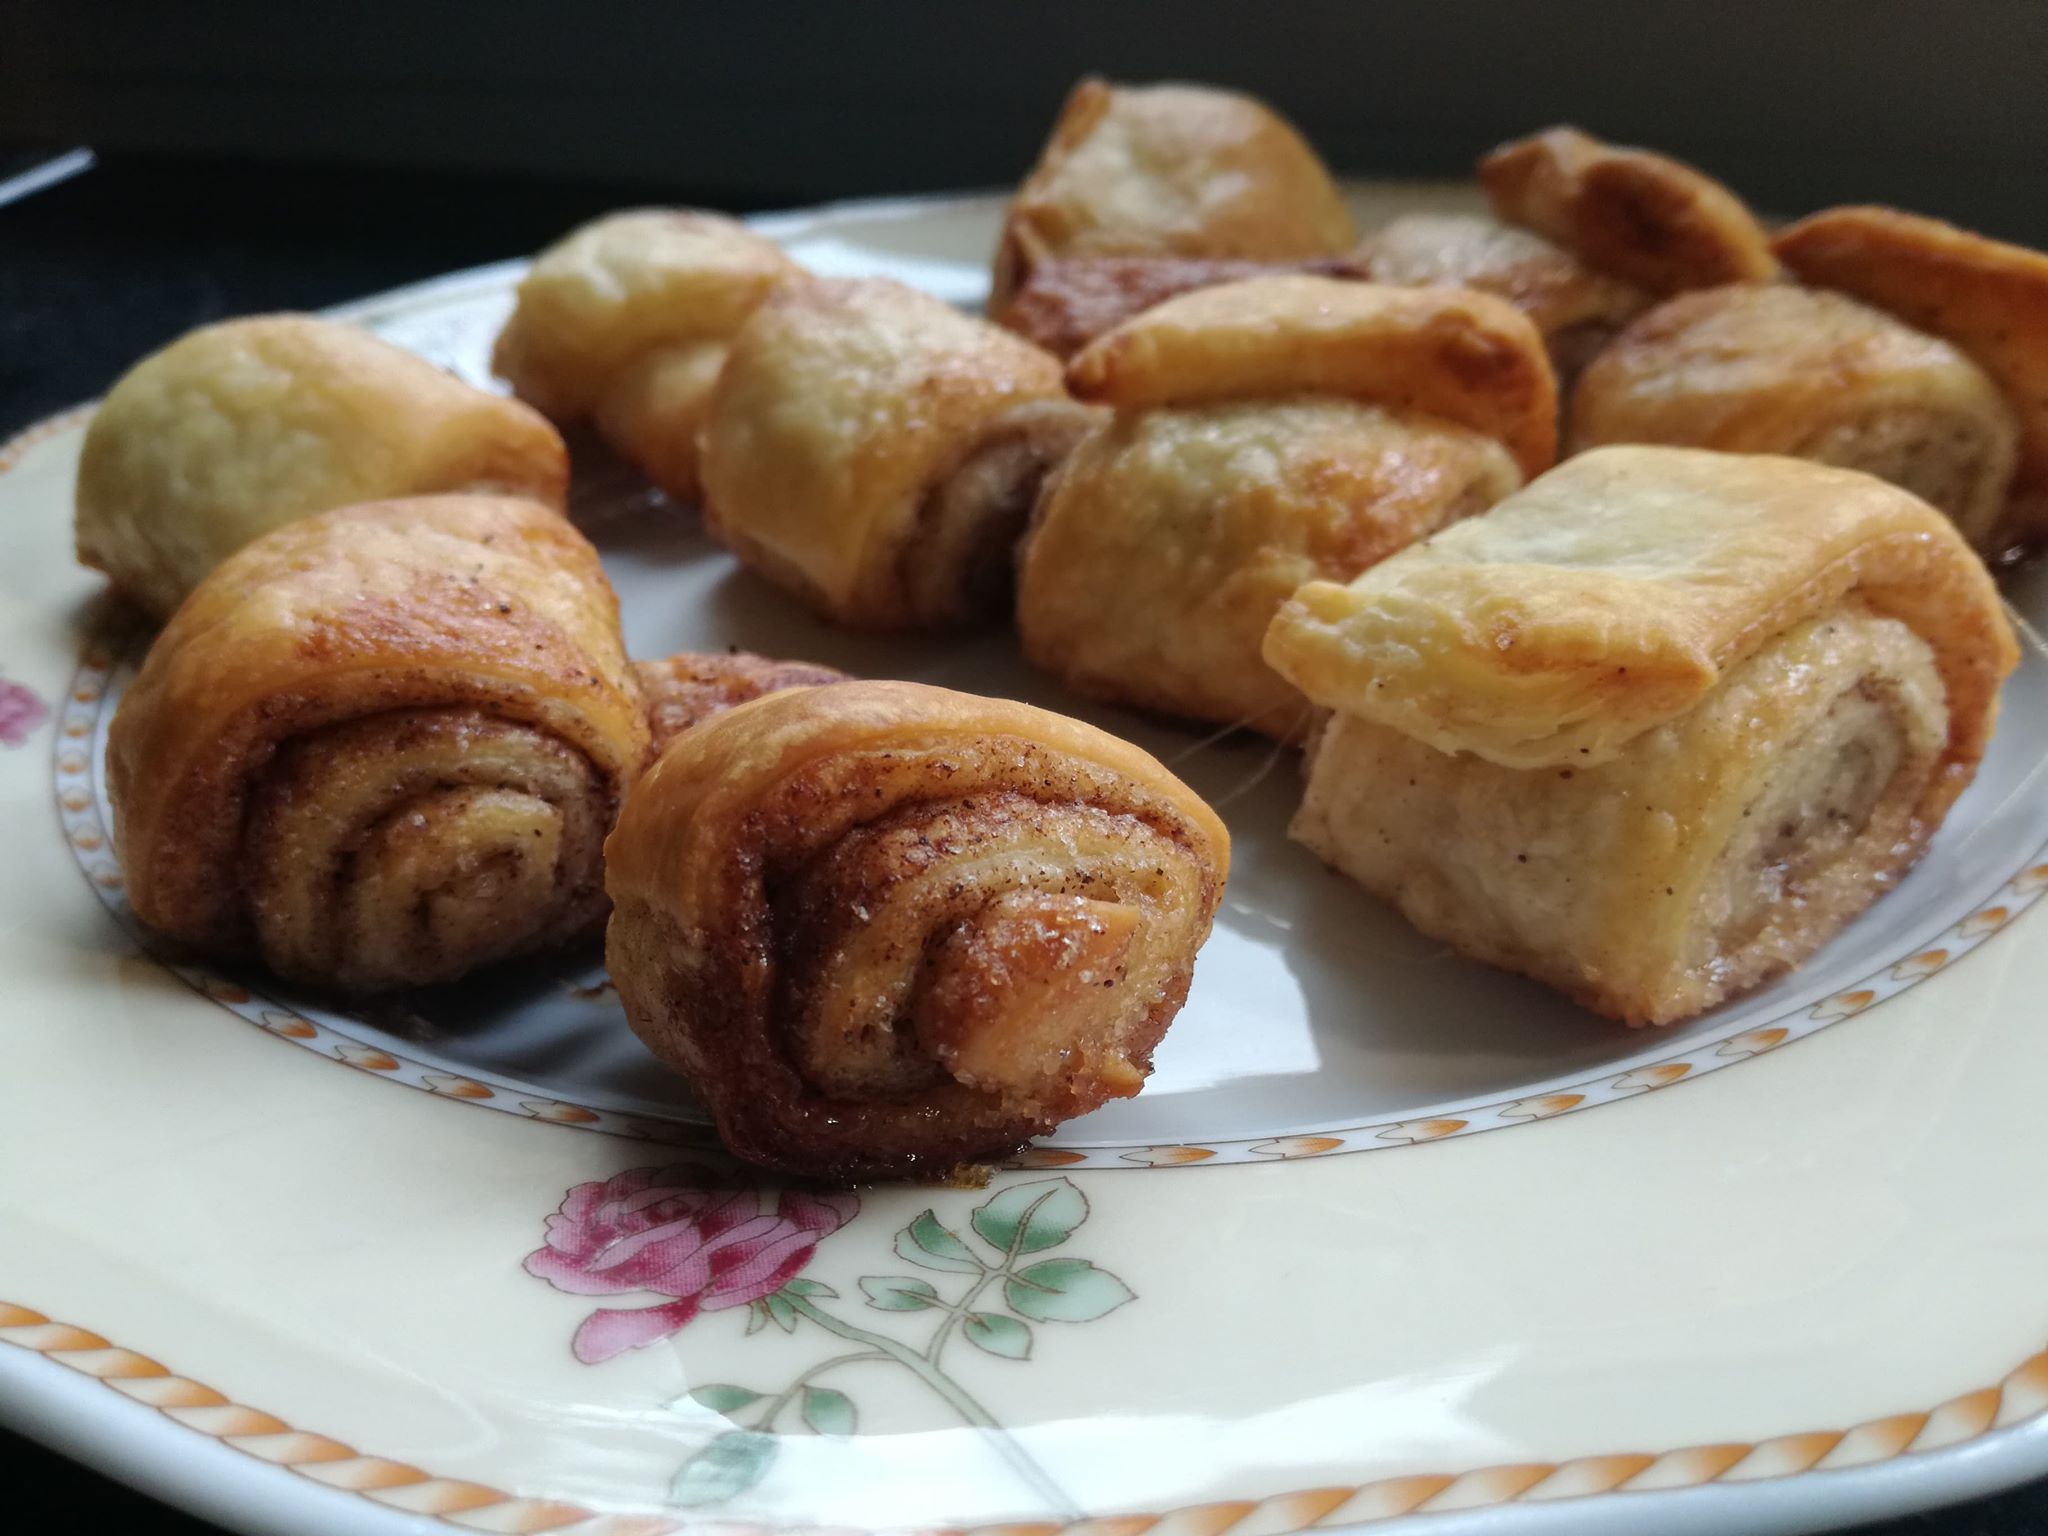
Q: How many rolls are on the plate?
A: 10